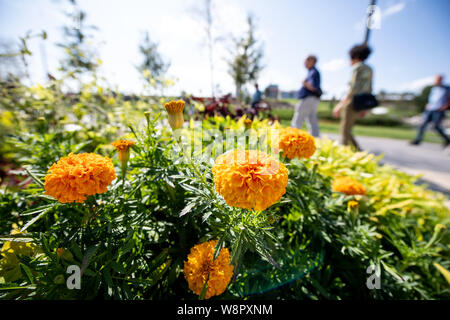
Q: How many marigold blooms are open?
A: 5